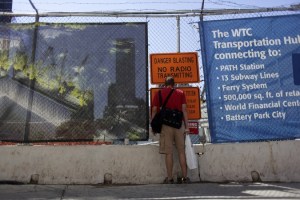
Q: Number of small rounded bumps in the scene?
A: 3